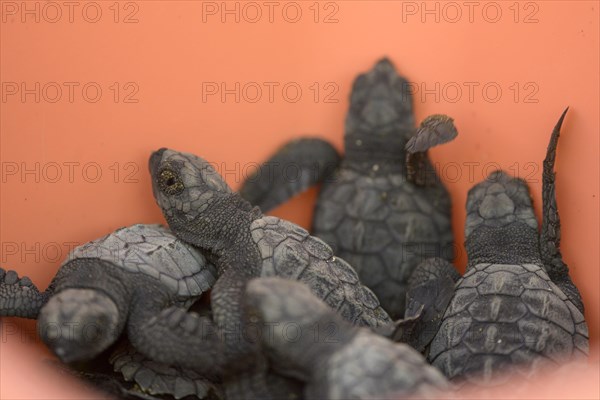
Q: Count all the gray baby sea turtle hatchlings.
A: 5